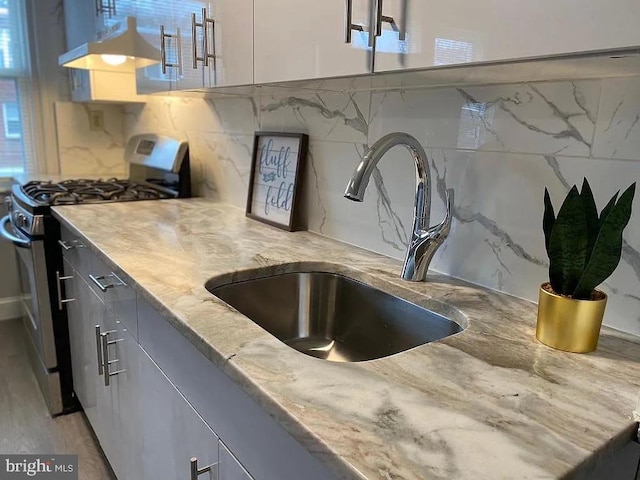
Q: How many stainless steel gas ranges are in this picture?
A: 1